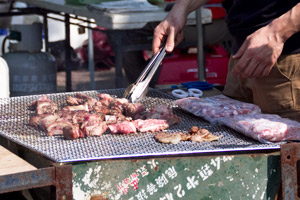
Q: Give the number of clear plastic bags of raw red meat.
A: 2